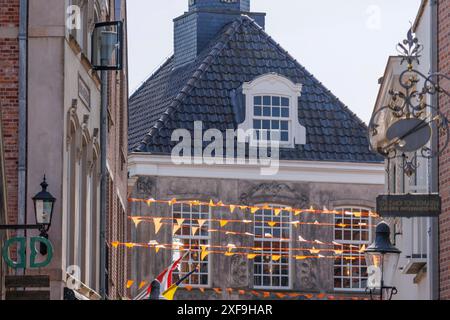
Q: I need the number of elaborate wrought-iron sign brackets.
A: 1